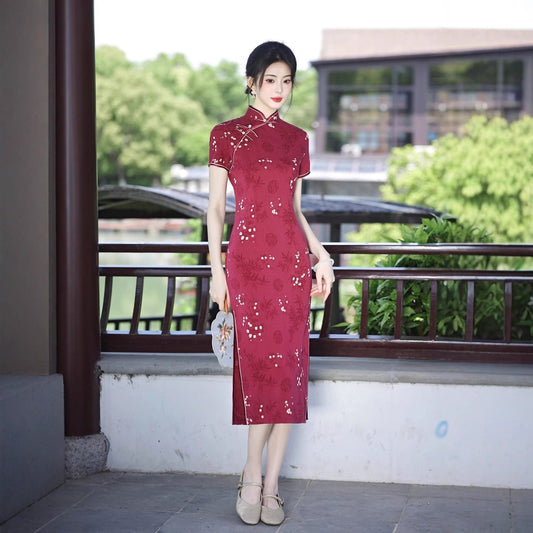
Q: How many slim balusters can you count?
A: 10